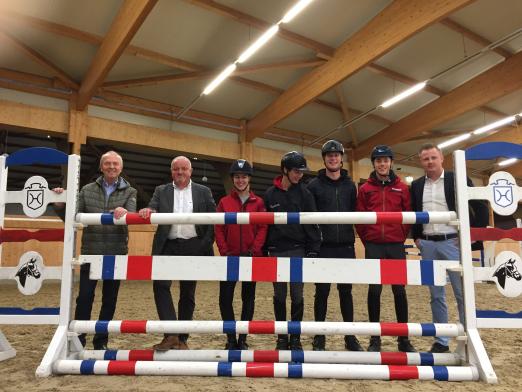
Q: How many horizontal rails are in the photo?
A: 5